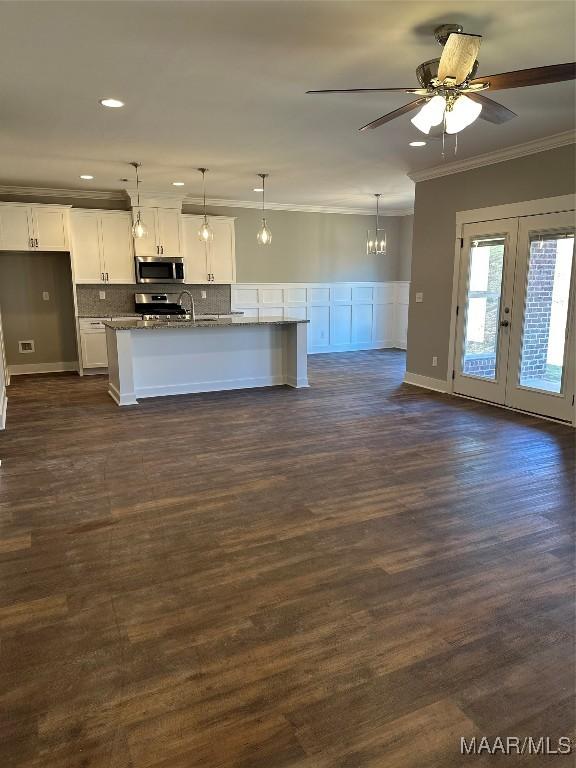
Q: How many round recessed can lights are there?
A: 5